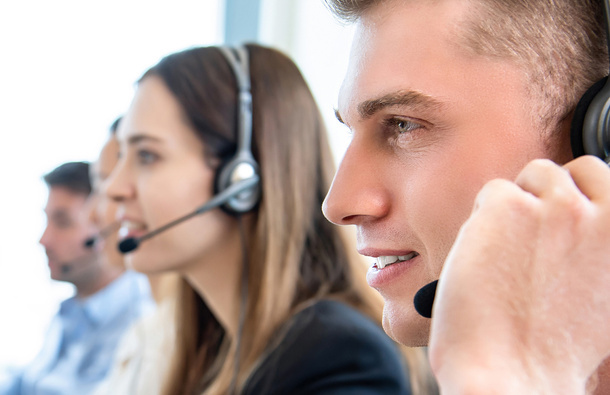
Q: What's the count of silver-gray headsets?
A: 1